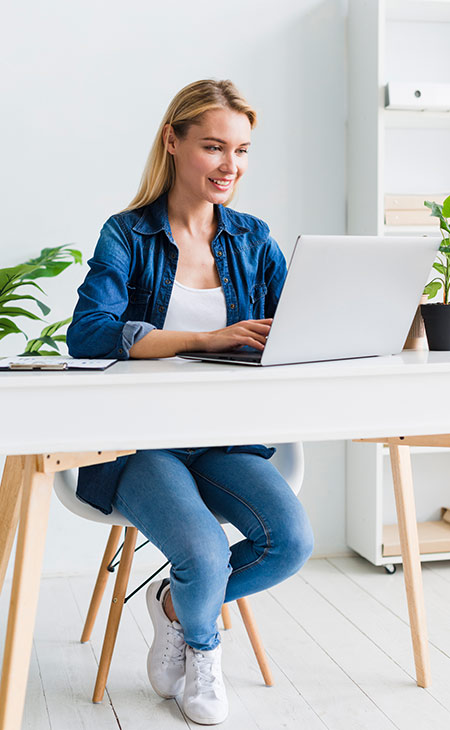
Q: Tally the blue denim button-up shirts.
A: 1